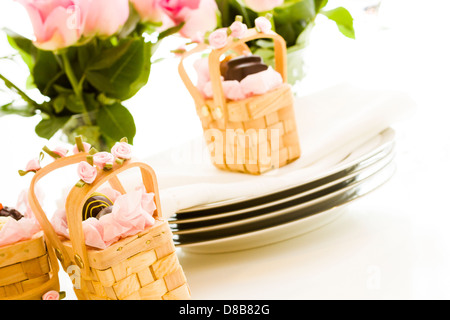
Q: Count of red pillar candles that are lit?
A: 0